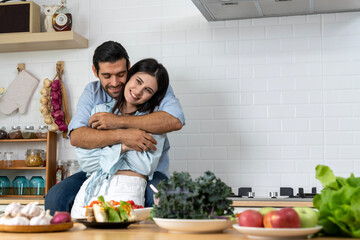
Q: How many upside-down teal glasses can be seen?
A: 3